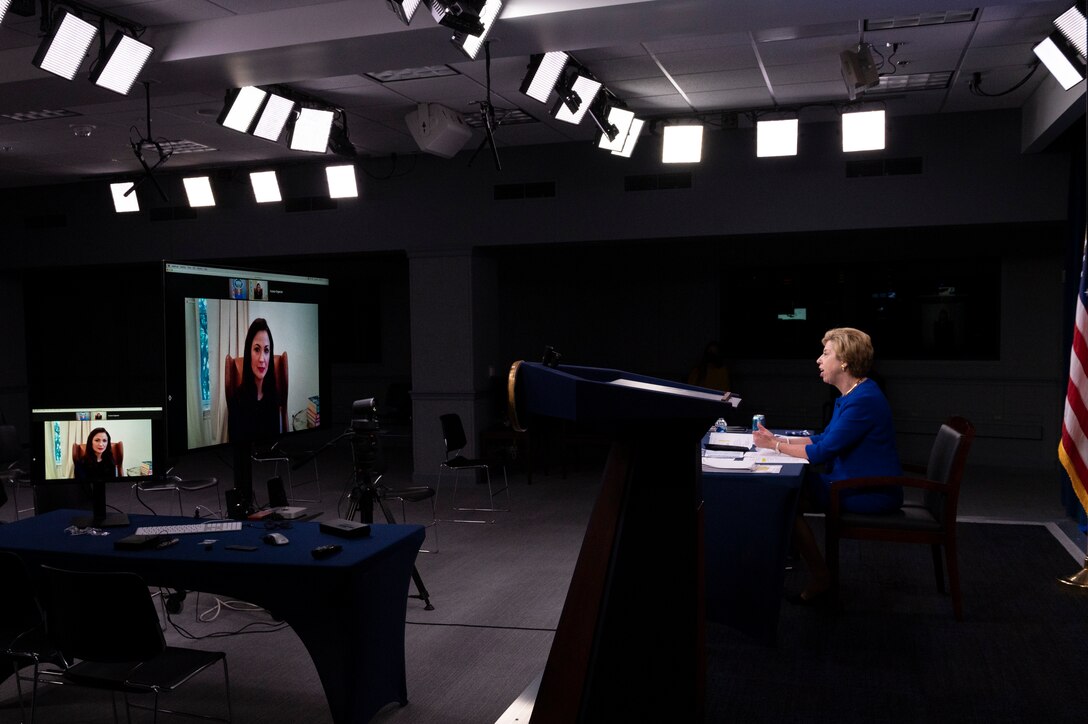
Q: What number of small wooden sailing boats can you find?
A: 0